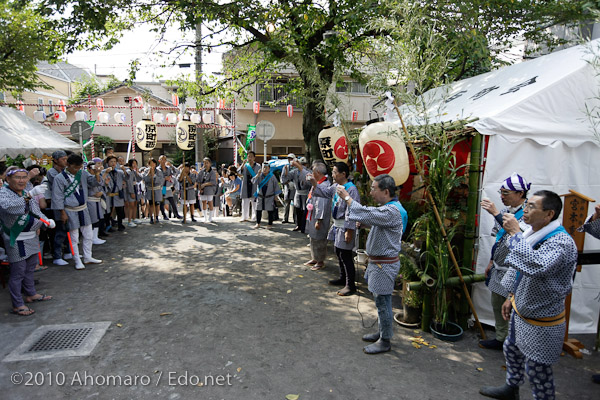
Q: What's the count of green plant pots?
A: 1